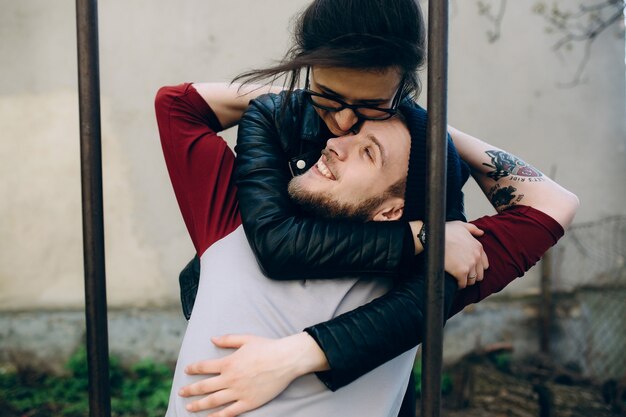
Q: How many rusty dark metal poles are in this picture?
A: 2